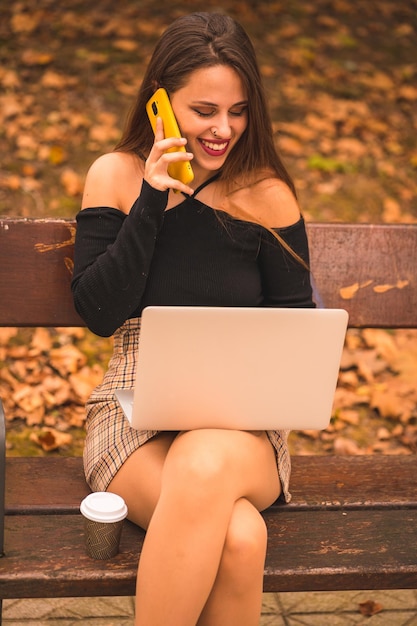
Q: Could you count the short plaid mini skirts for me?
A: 1